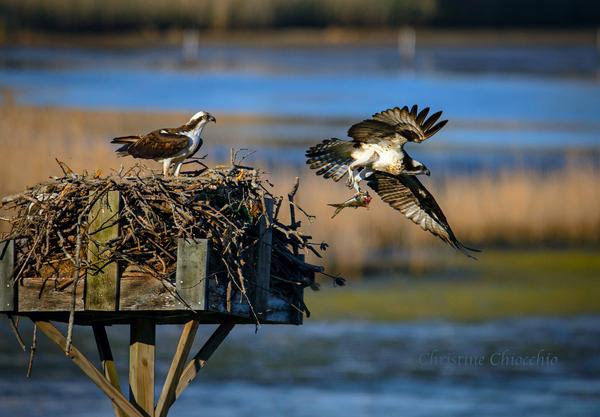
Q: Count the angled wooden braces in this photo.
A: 4